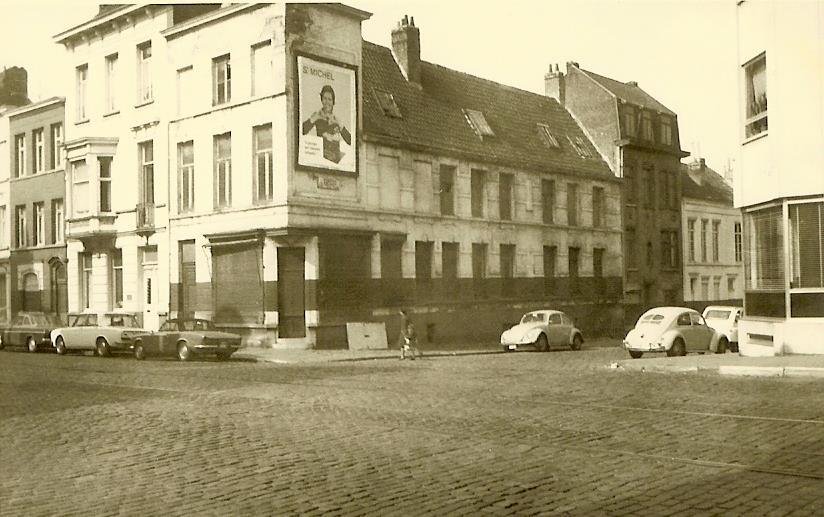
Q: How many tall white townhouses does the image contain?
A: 2